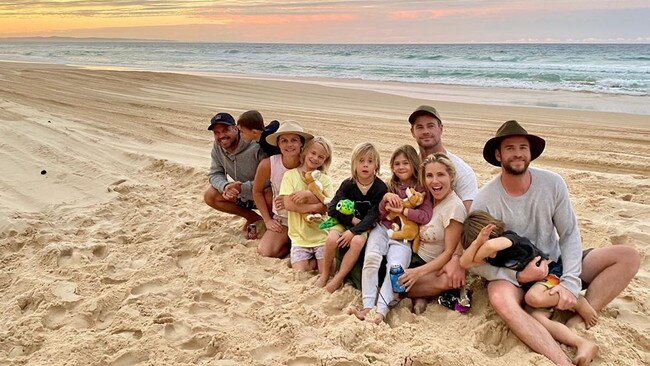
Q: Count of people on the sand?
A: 10